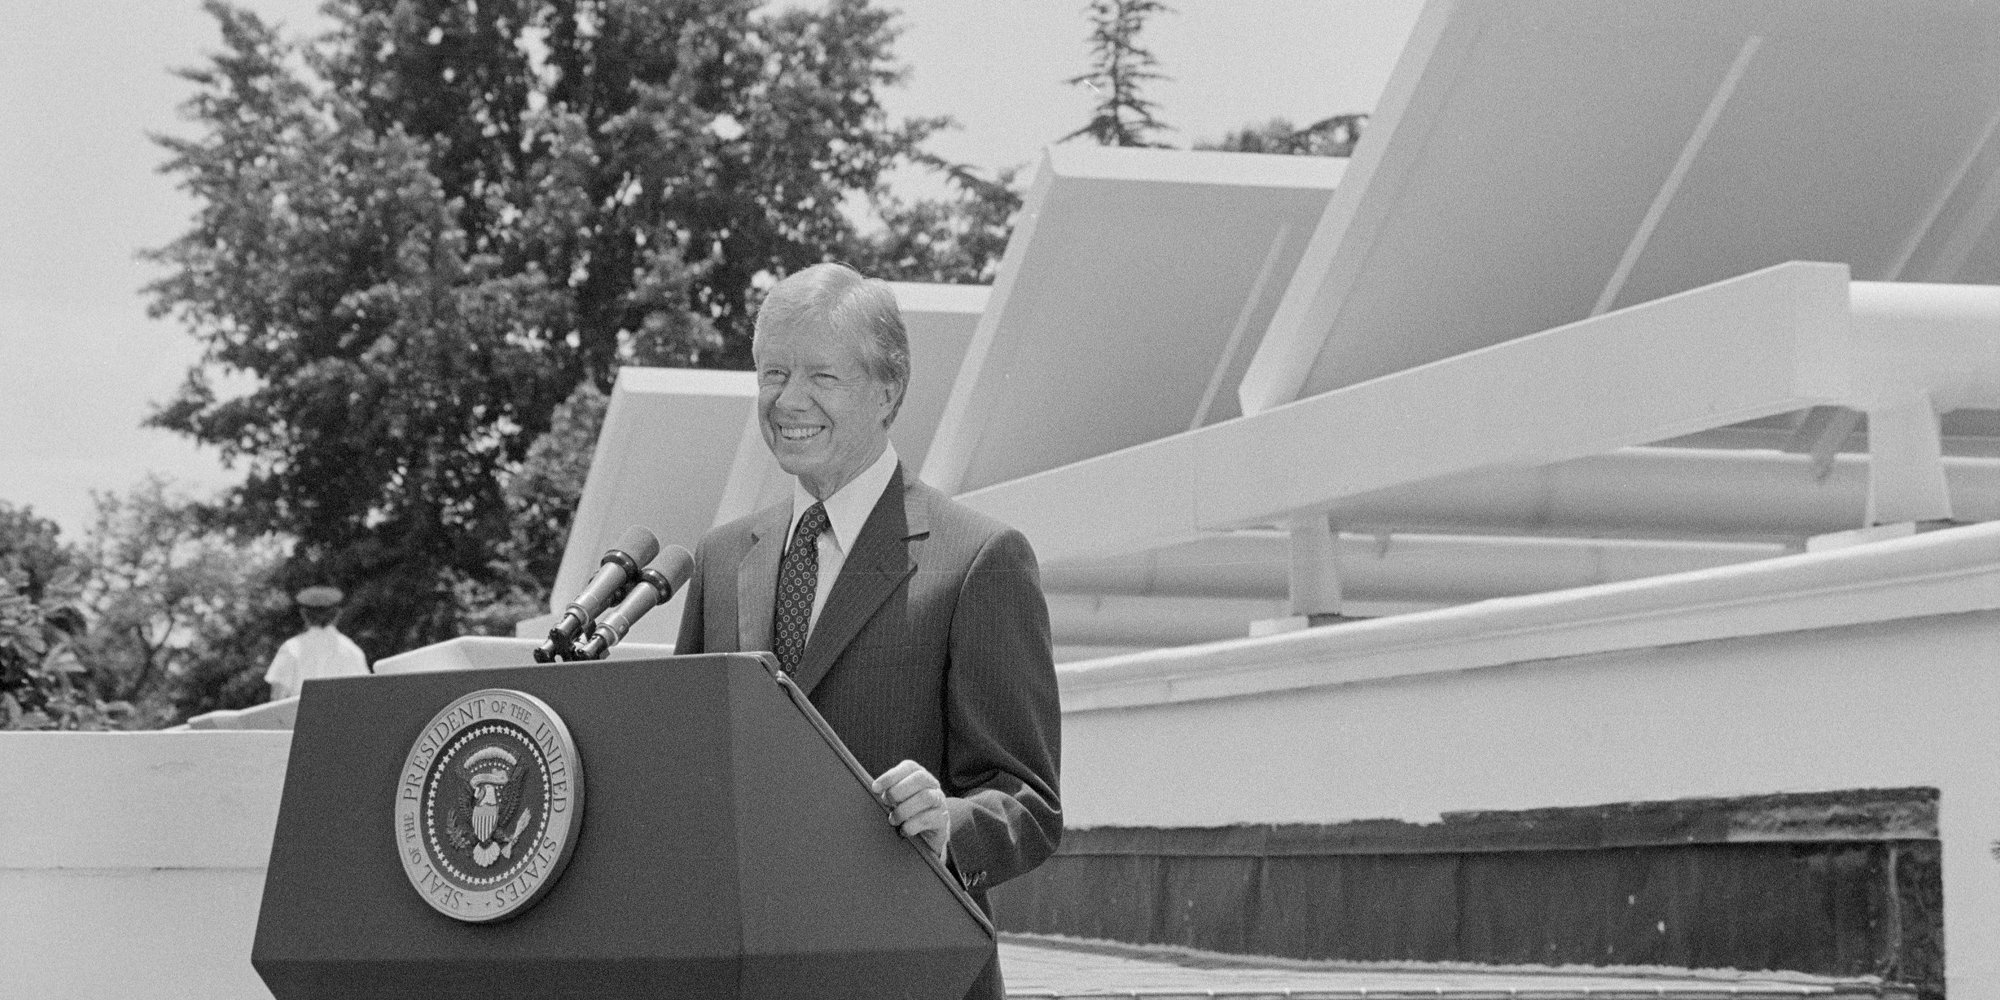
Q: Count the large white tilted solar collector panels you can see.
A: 4